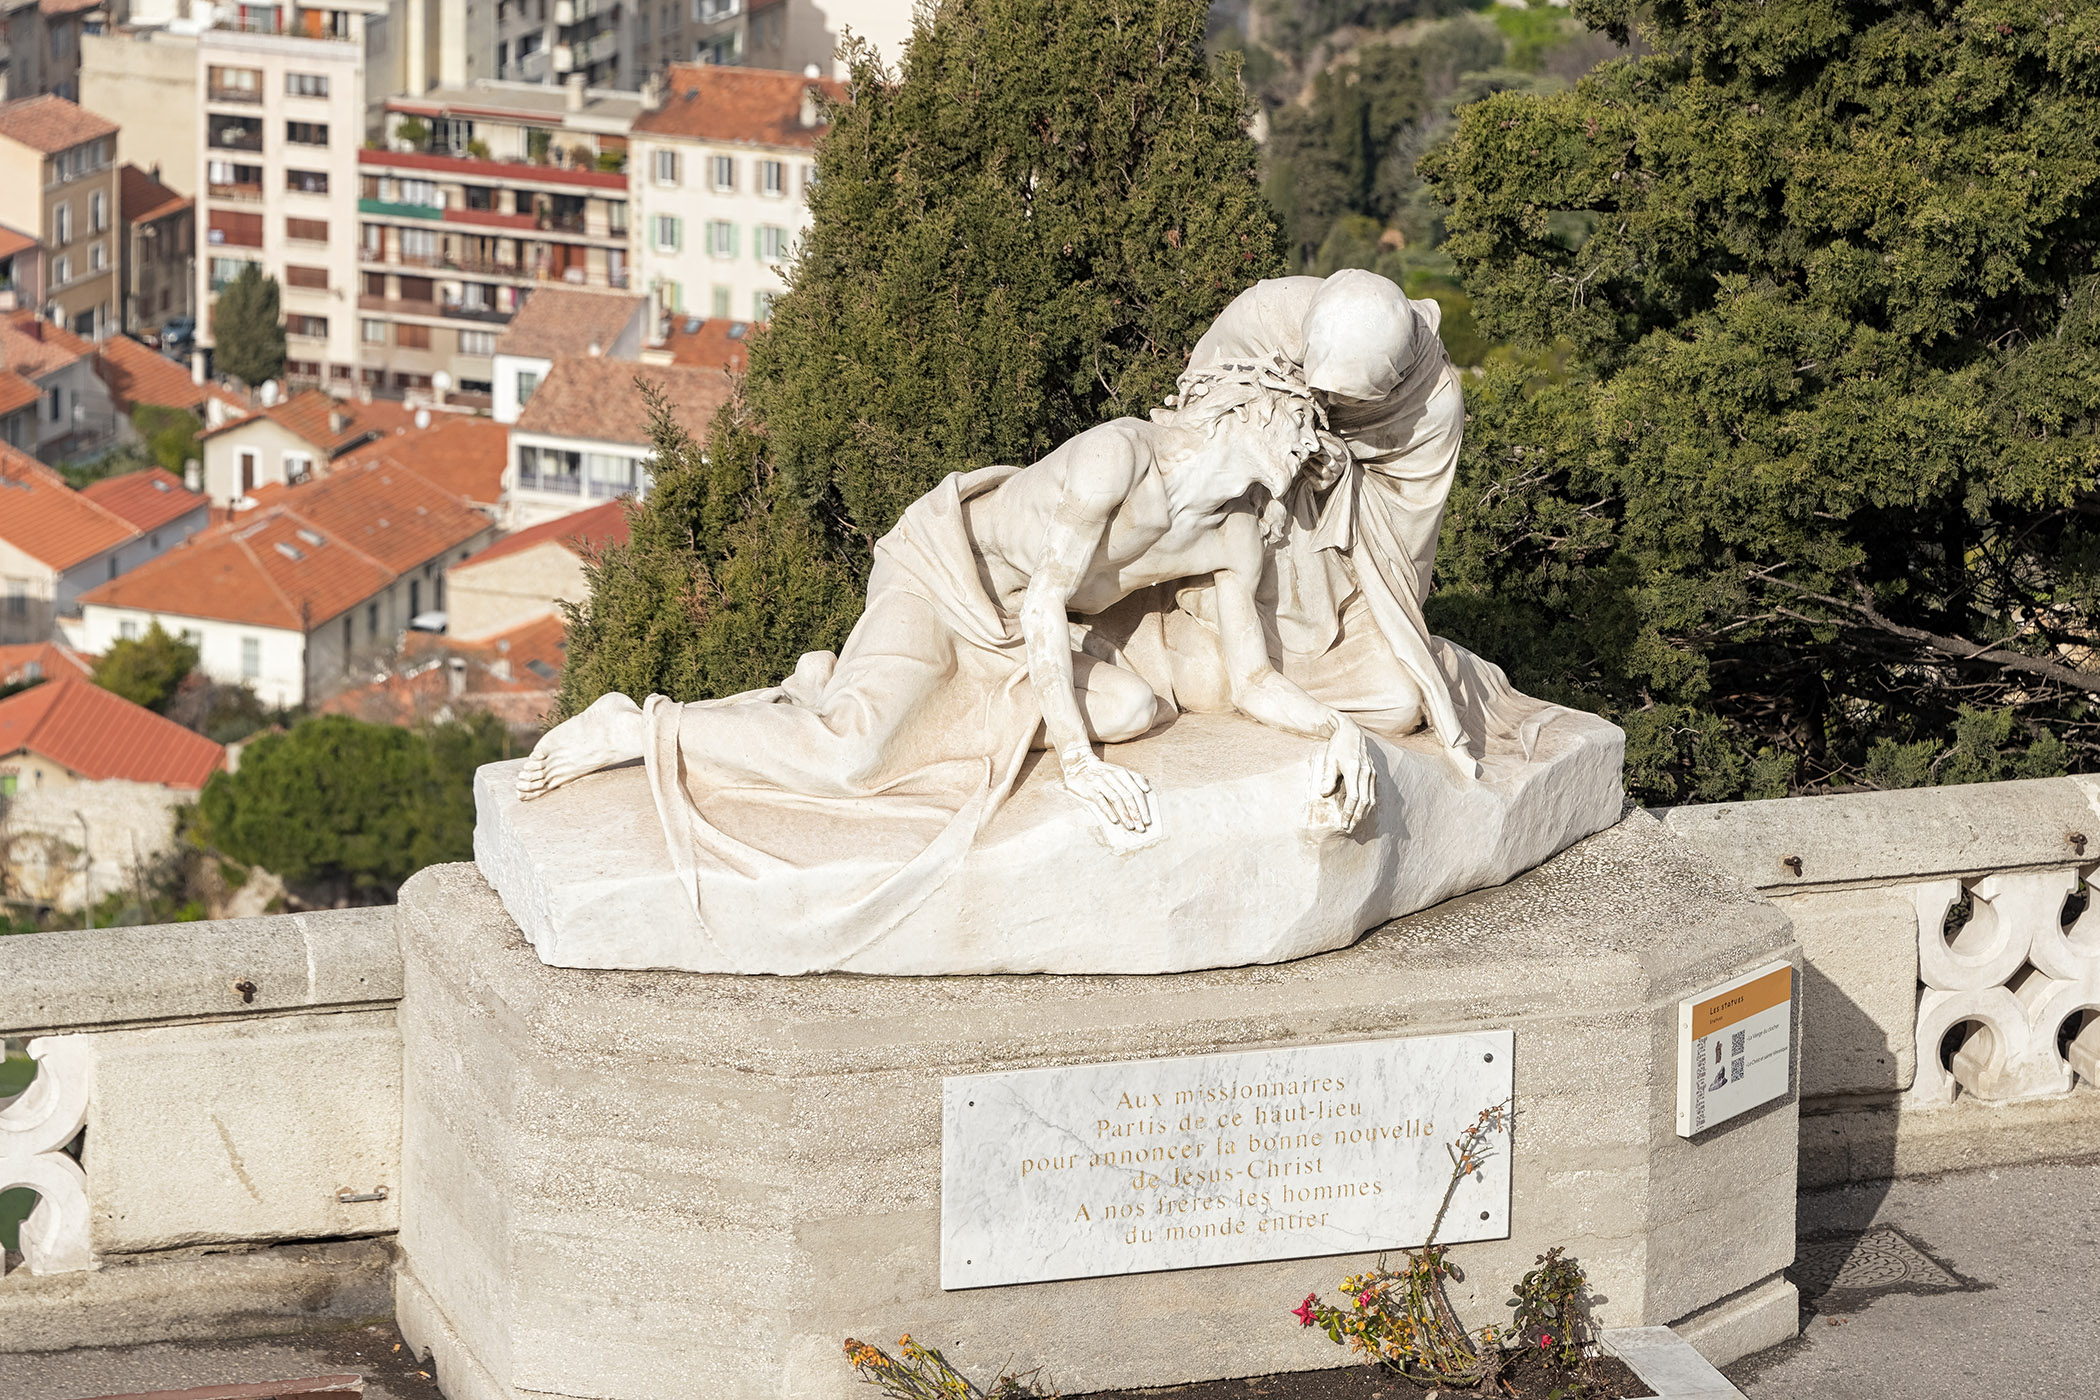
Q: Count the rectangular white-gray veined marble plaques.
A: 1